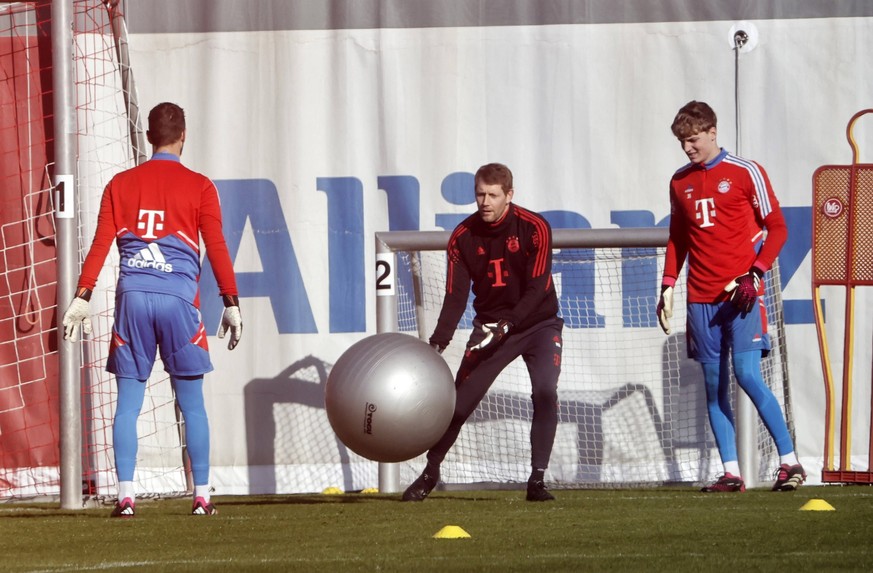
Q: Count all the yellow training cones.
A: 4